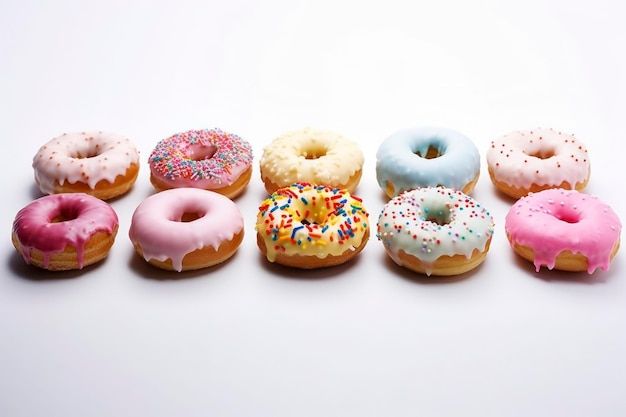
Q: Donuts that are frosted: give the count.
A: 10